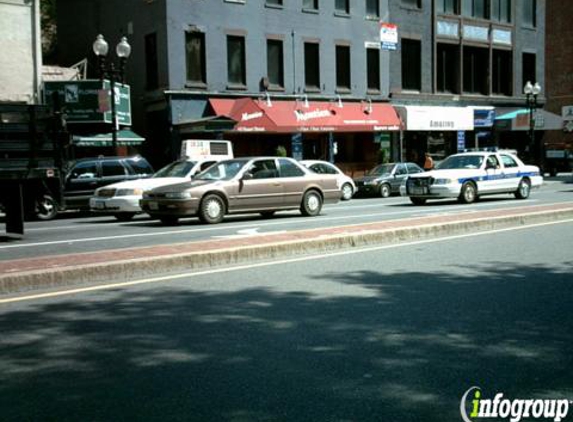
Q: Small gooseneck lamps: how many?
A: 4